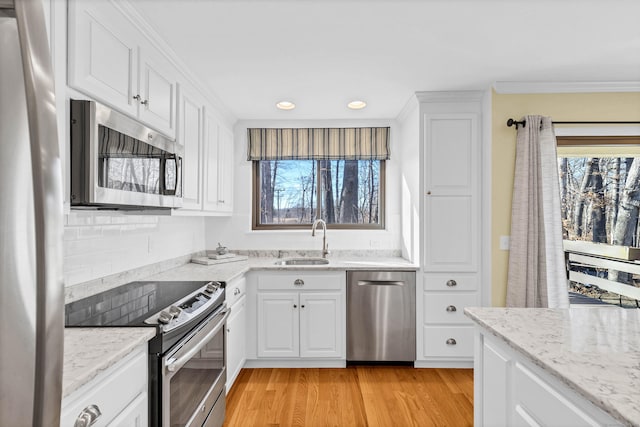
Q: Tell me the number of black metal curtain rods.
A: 1